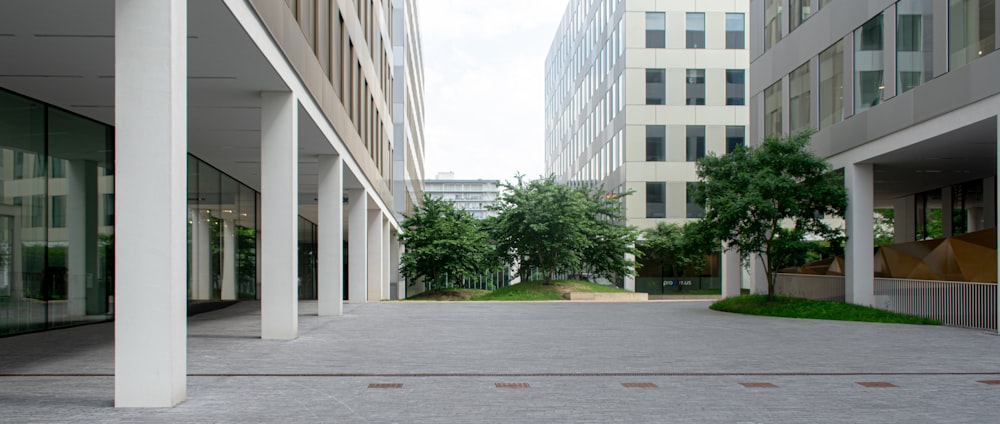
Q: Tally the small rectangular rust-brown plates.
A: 6